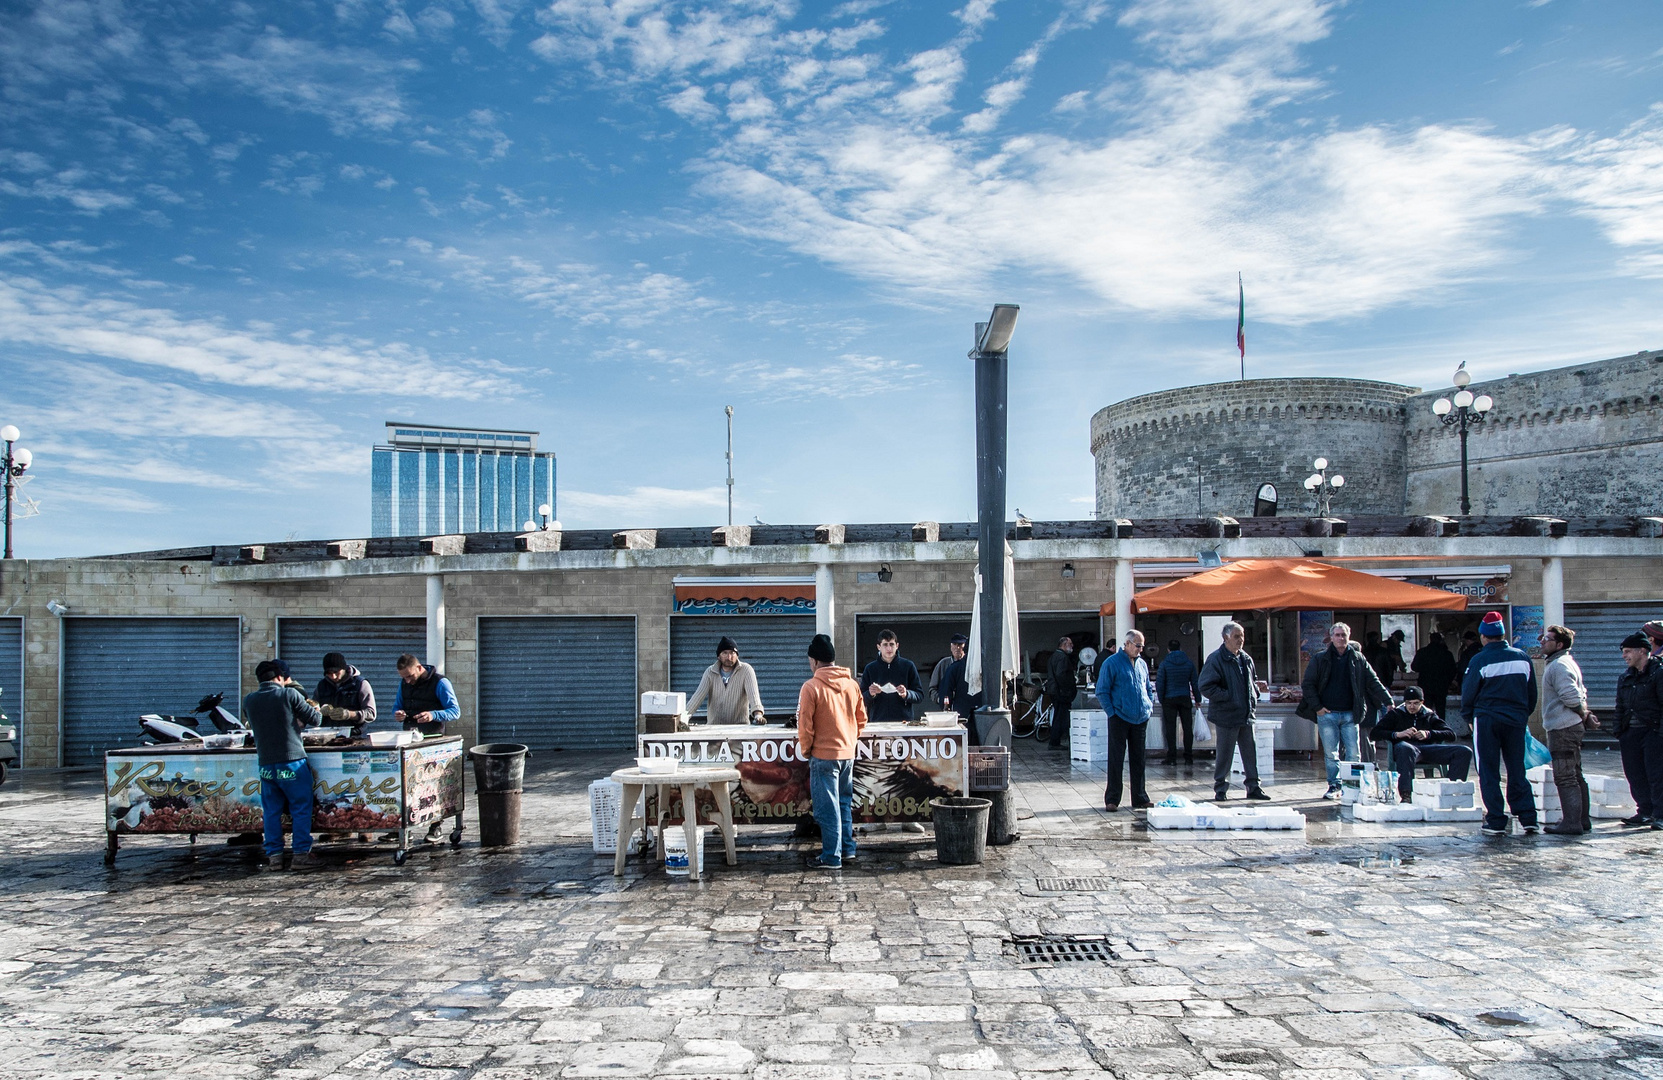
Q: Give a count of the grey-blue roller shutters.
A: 6